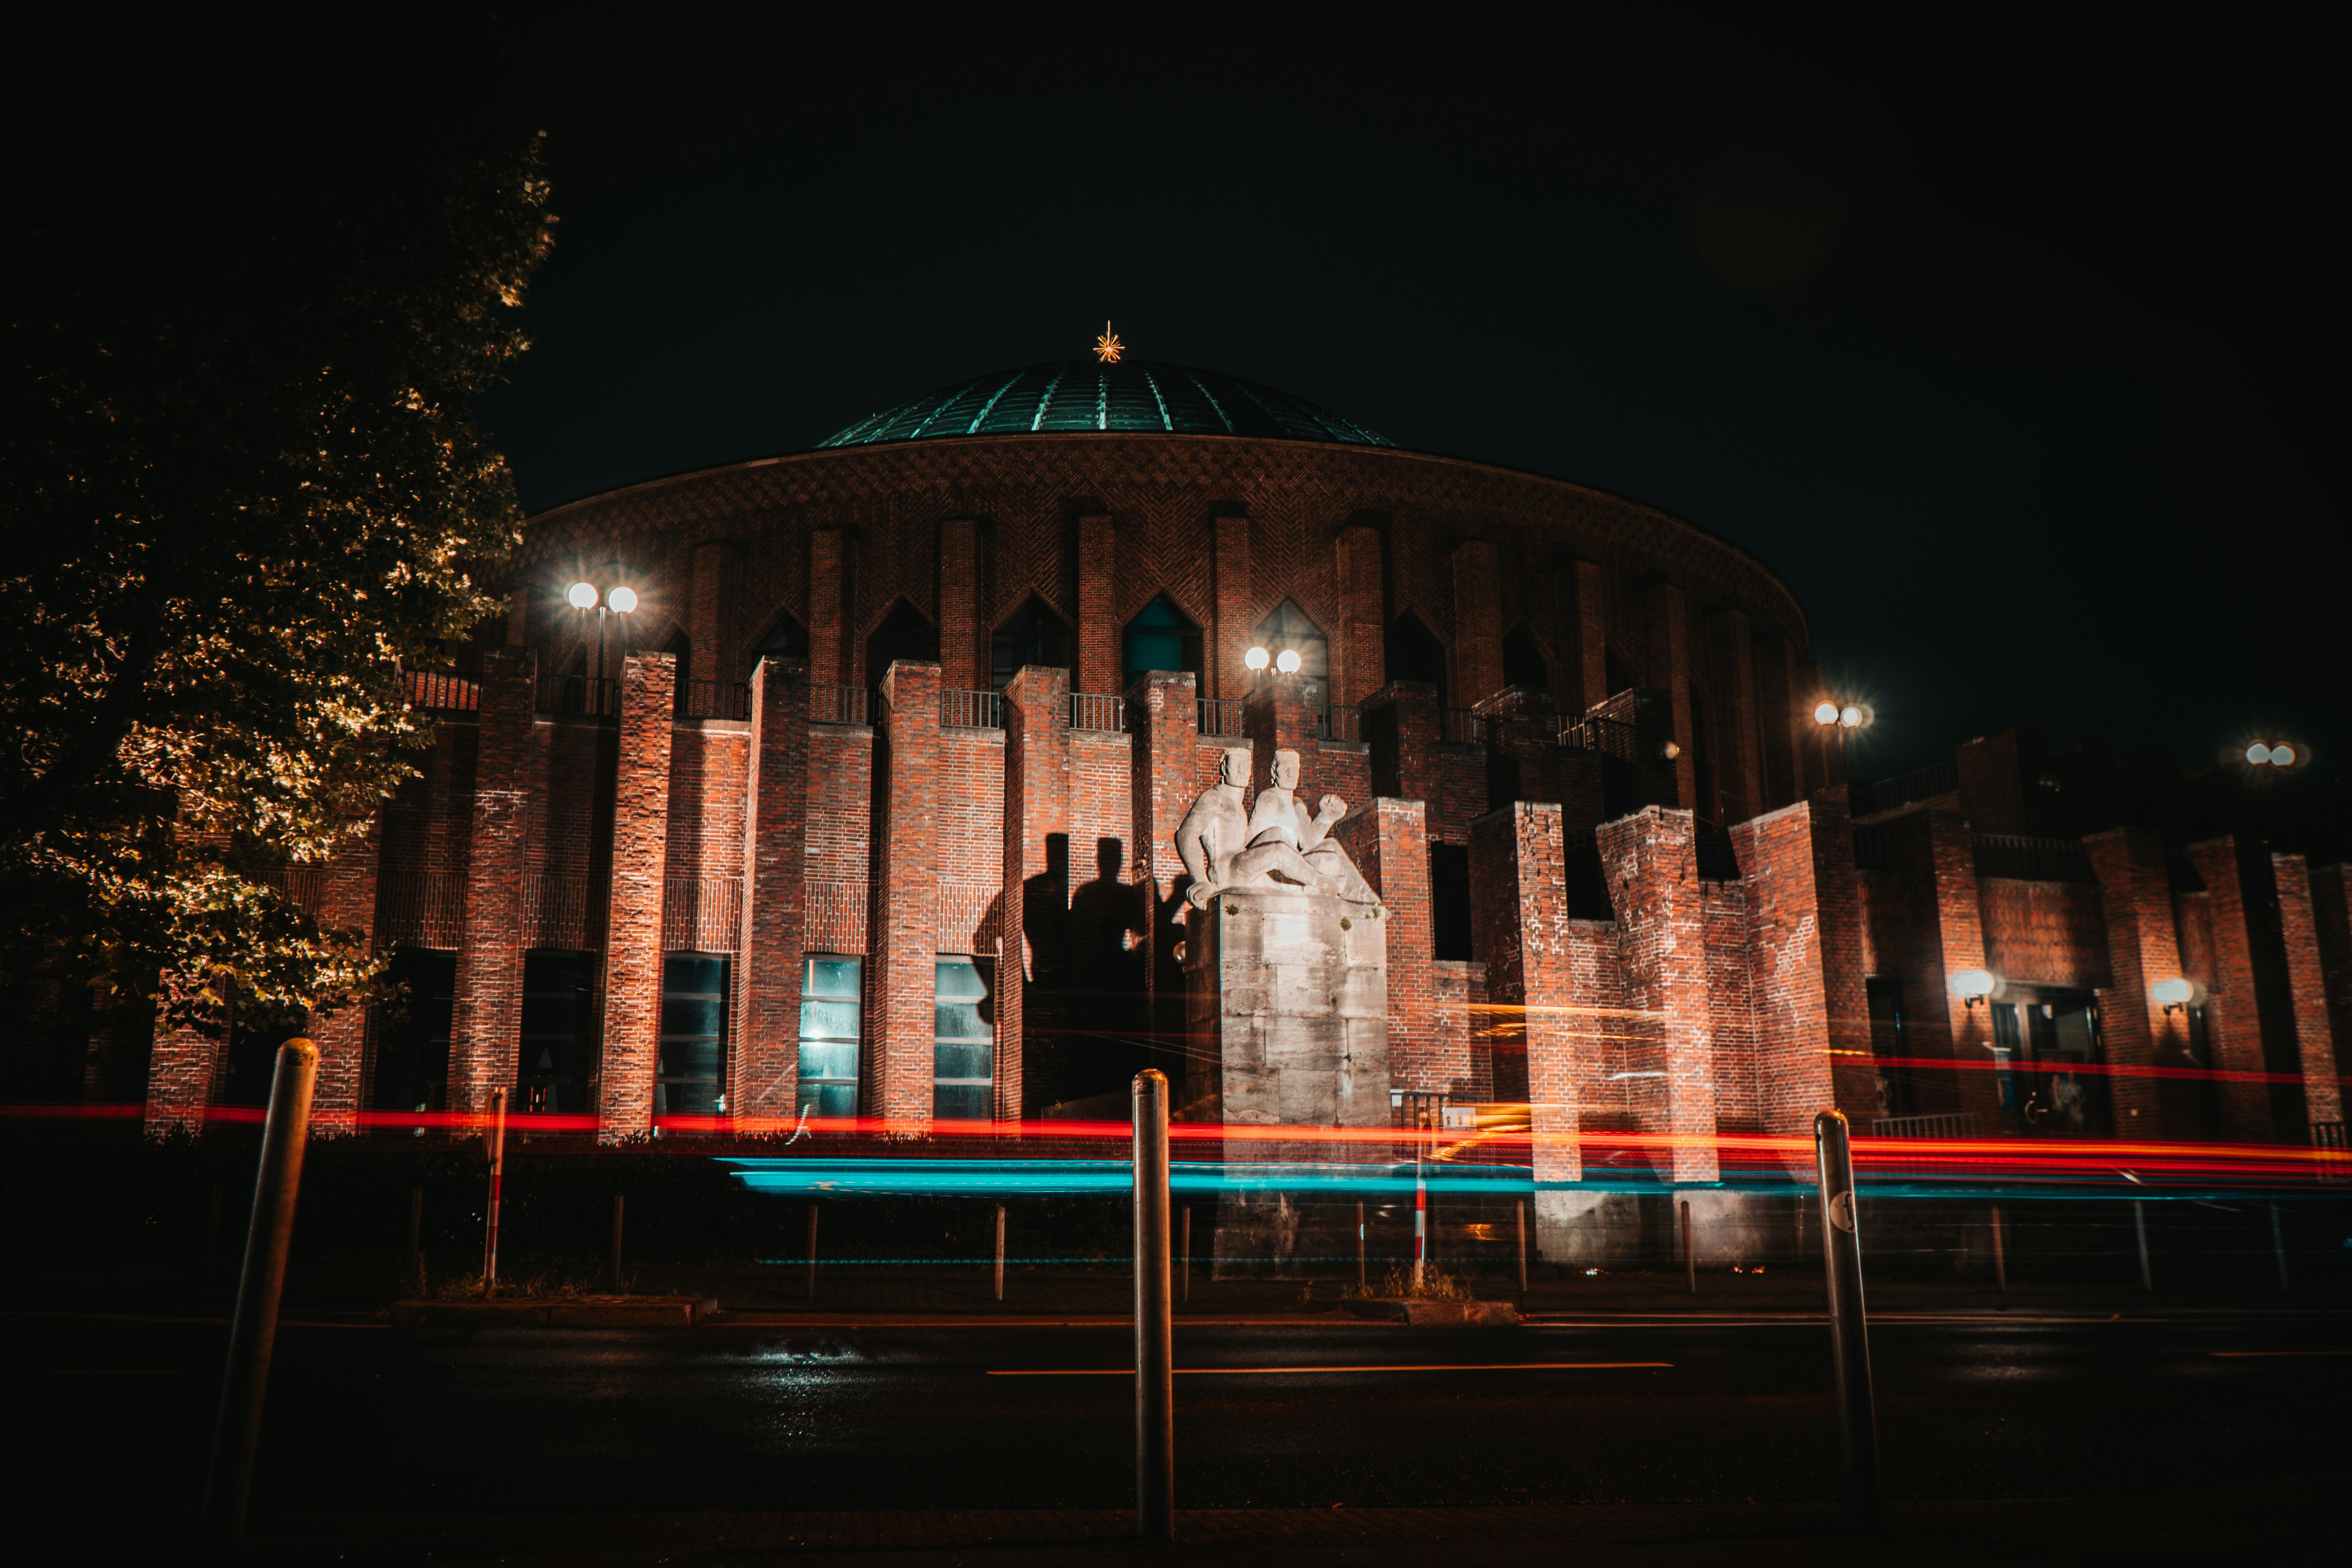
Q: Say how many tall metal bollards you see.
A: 3